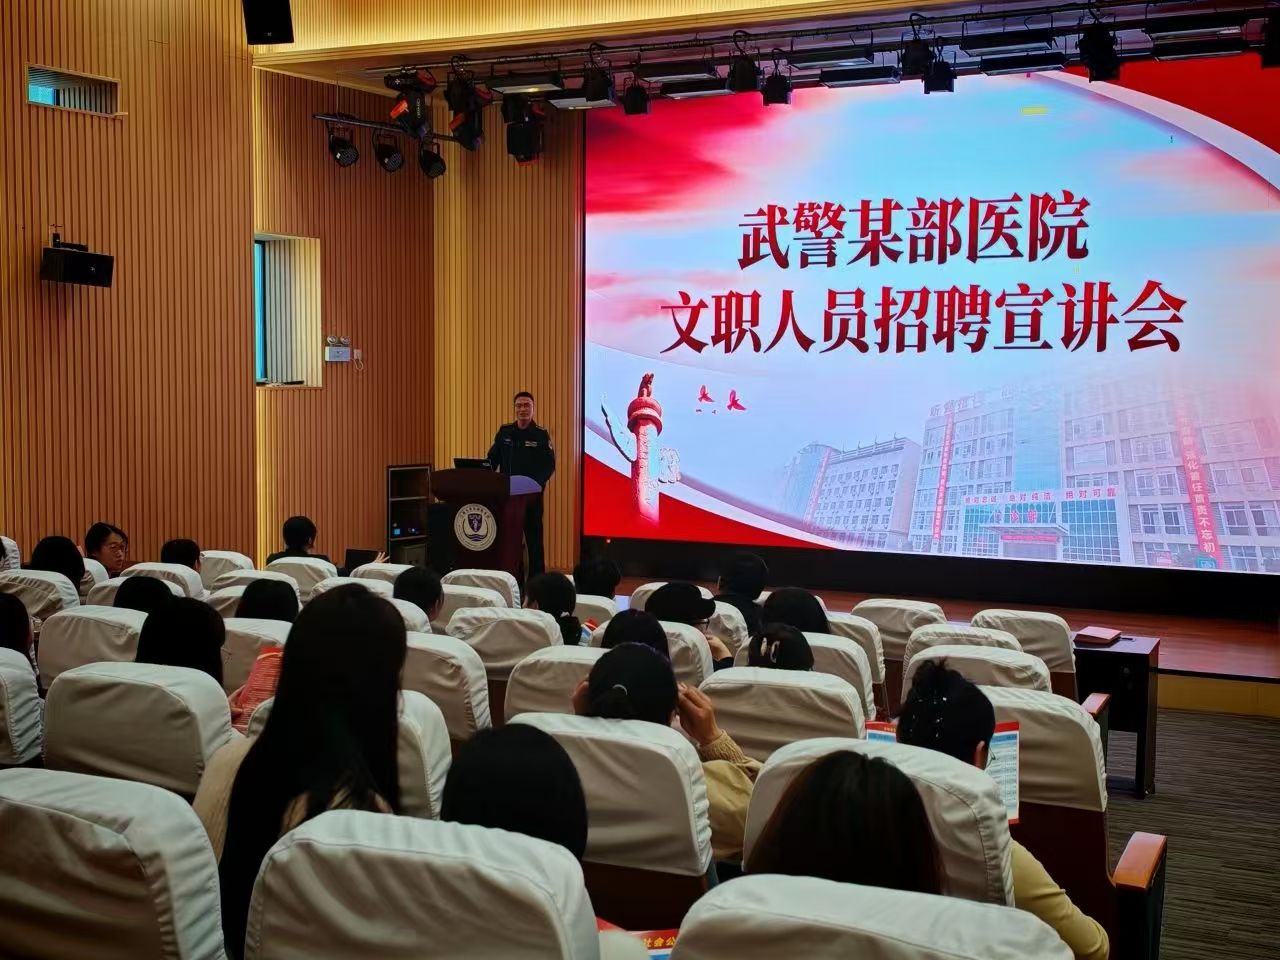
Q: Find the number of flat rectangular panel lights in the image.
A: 10